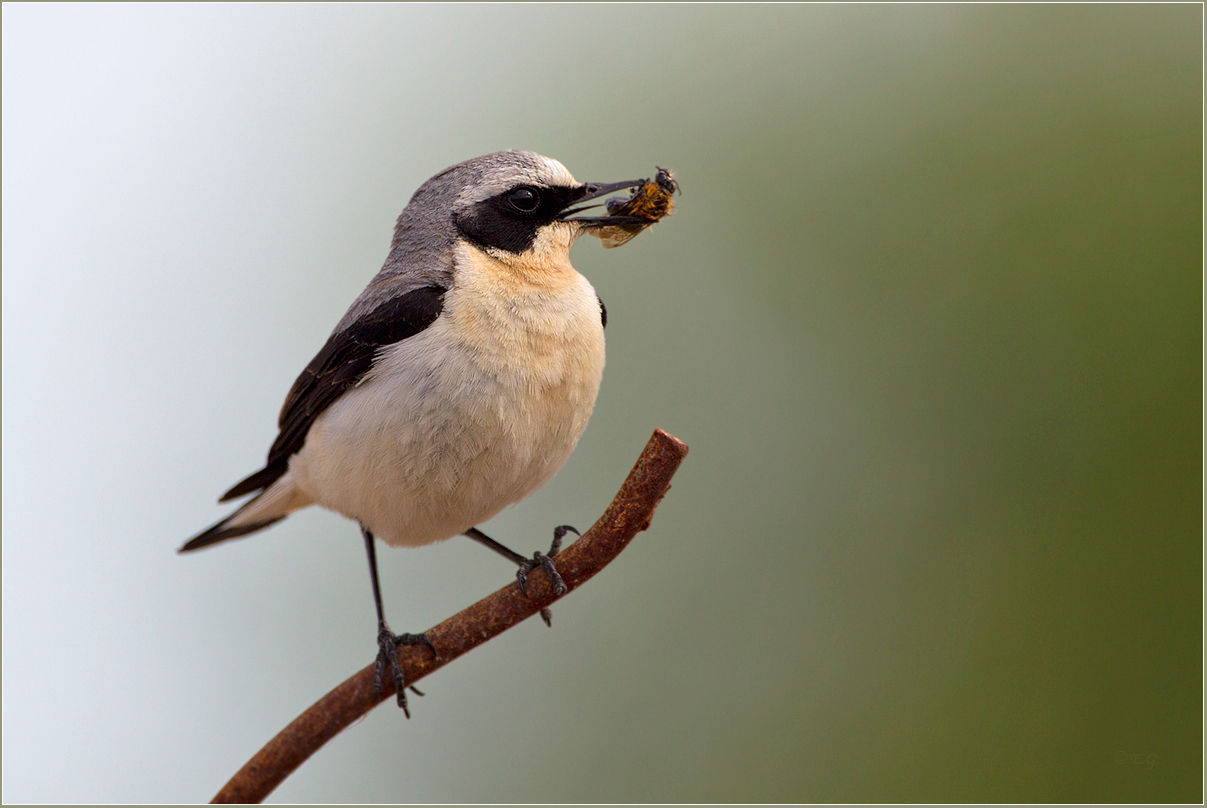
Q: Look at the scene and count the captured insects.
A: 1